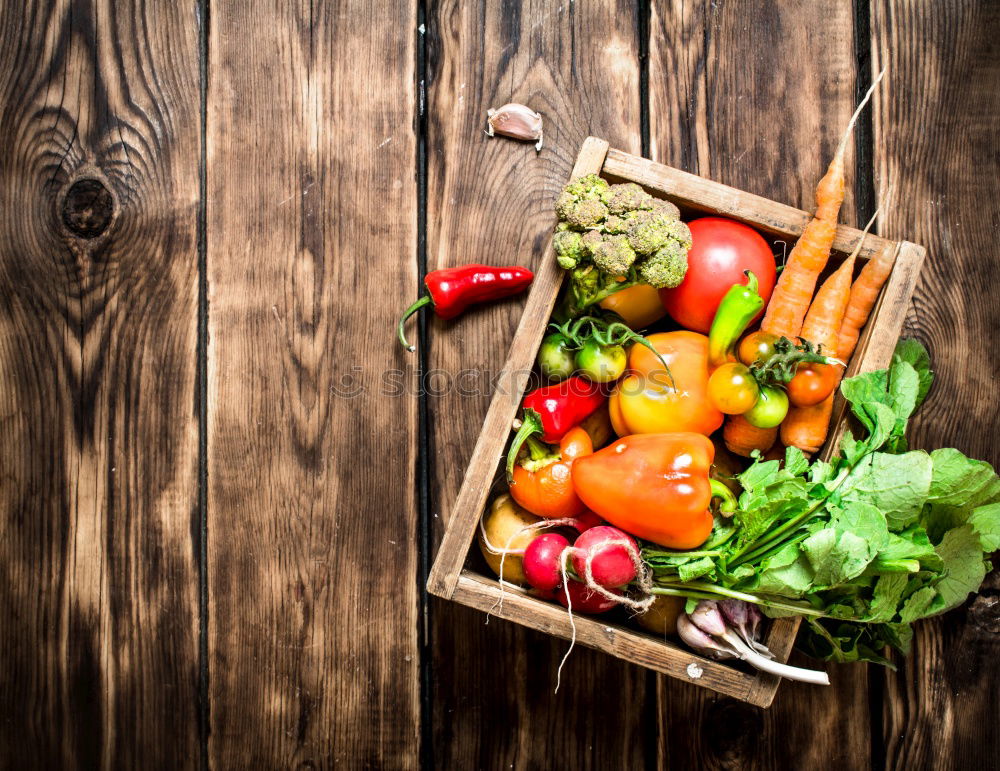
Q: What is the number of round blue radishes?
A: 0